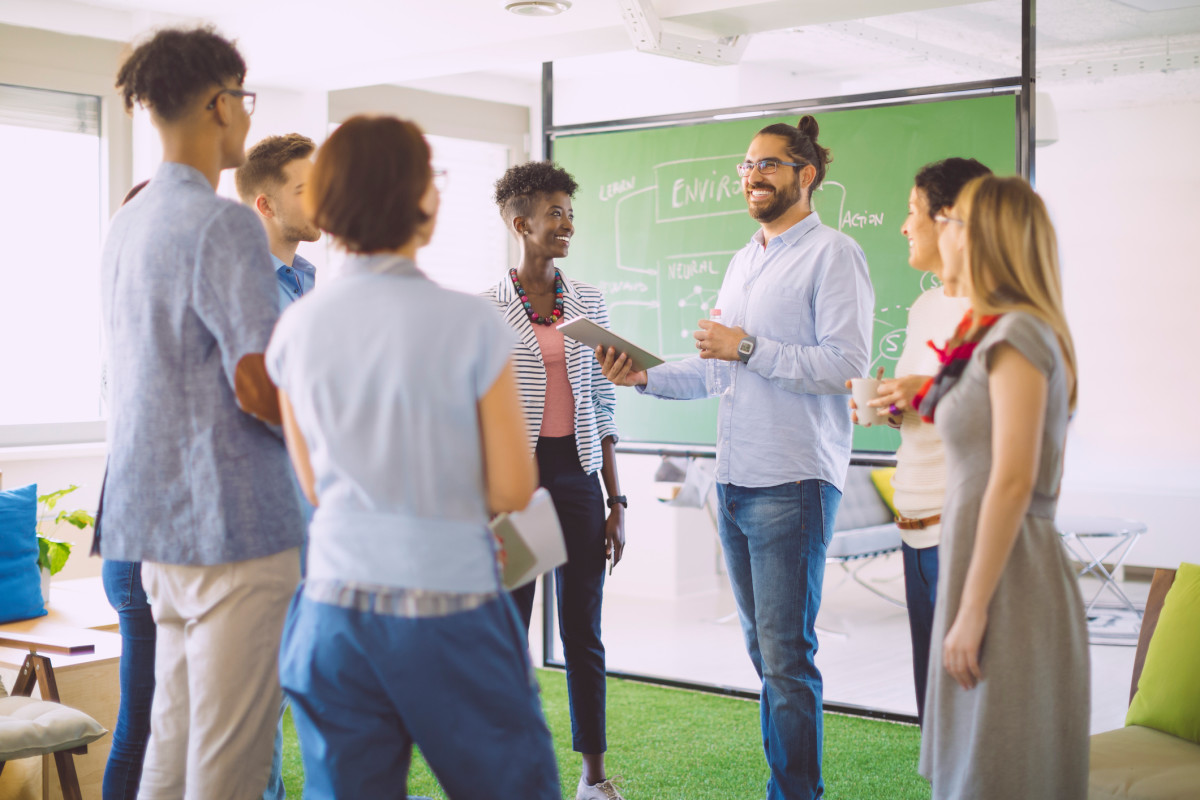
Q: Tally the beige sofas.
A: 1